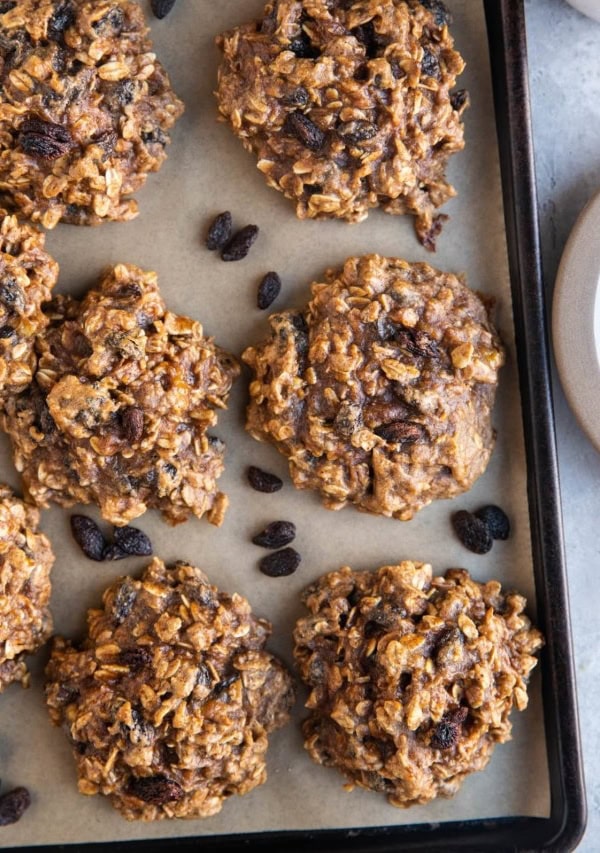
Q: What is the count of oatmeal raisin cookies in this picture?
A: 8